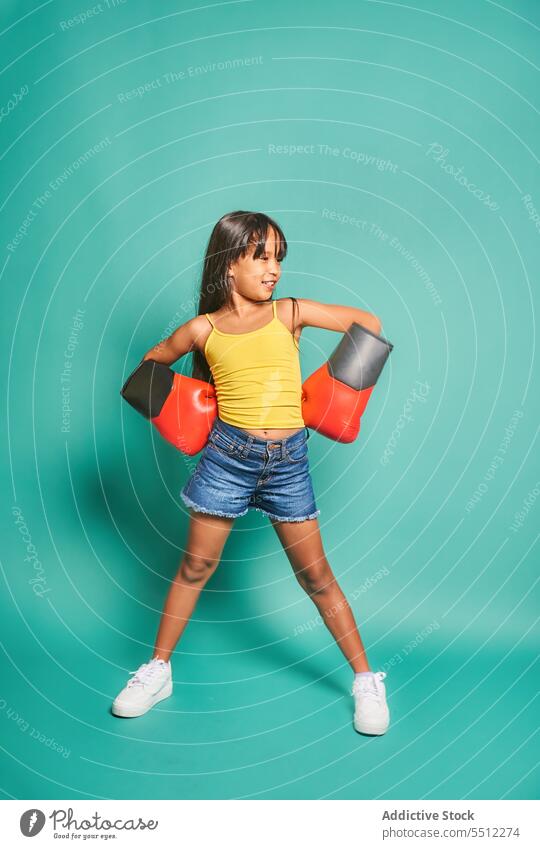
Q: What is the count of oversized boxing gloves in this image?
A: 2